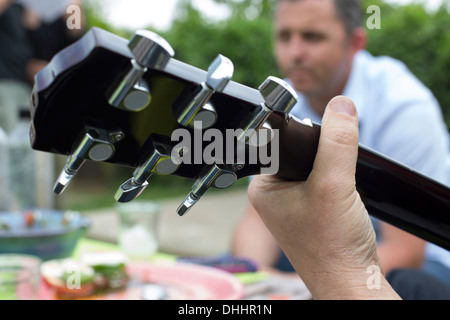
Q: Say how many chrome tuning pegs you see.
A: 6